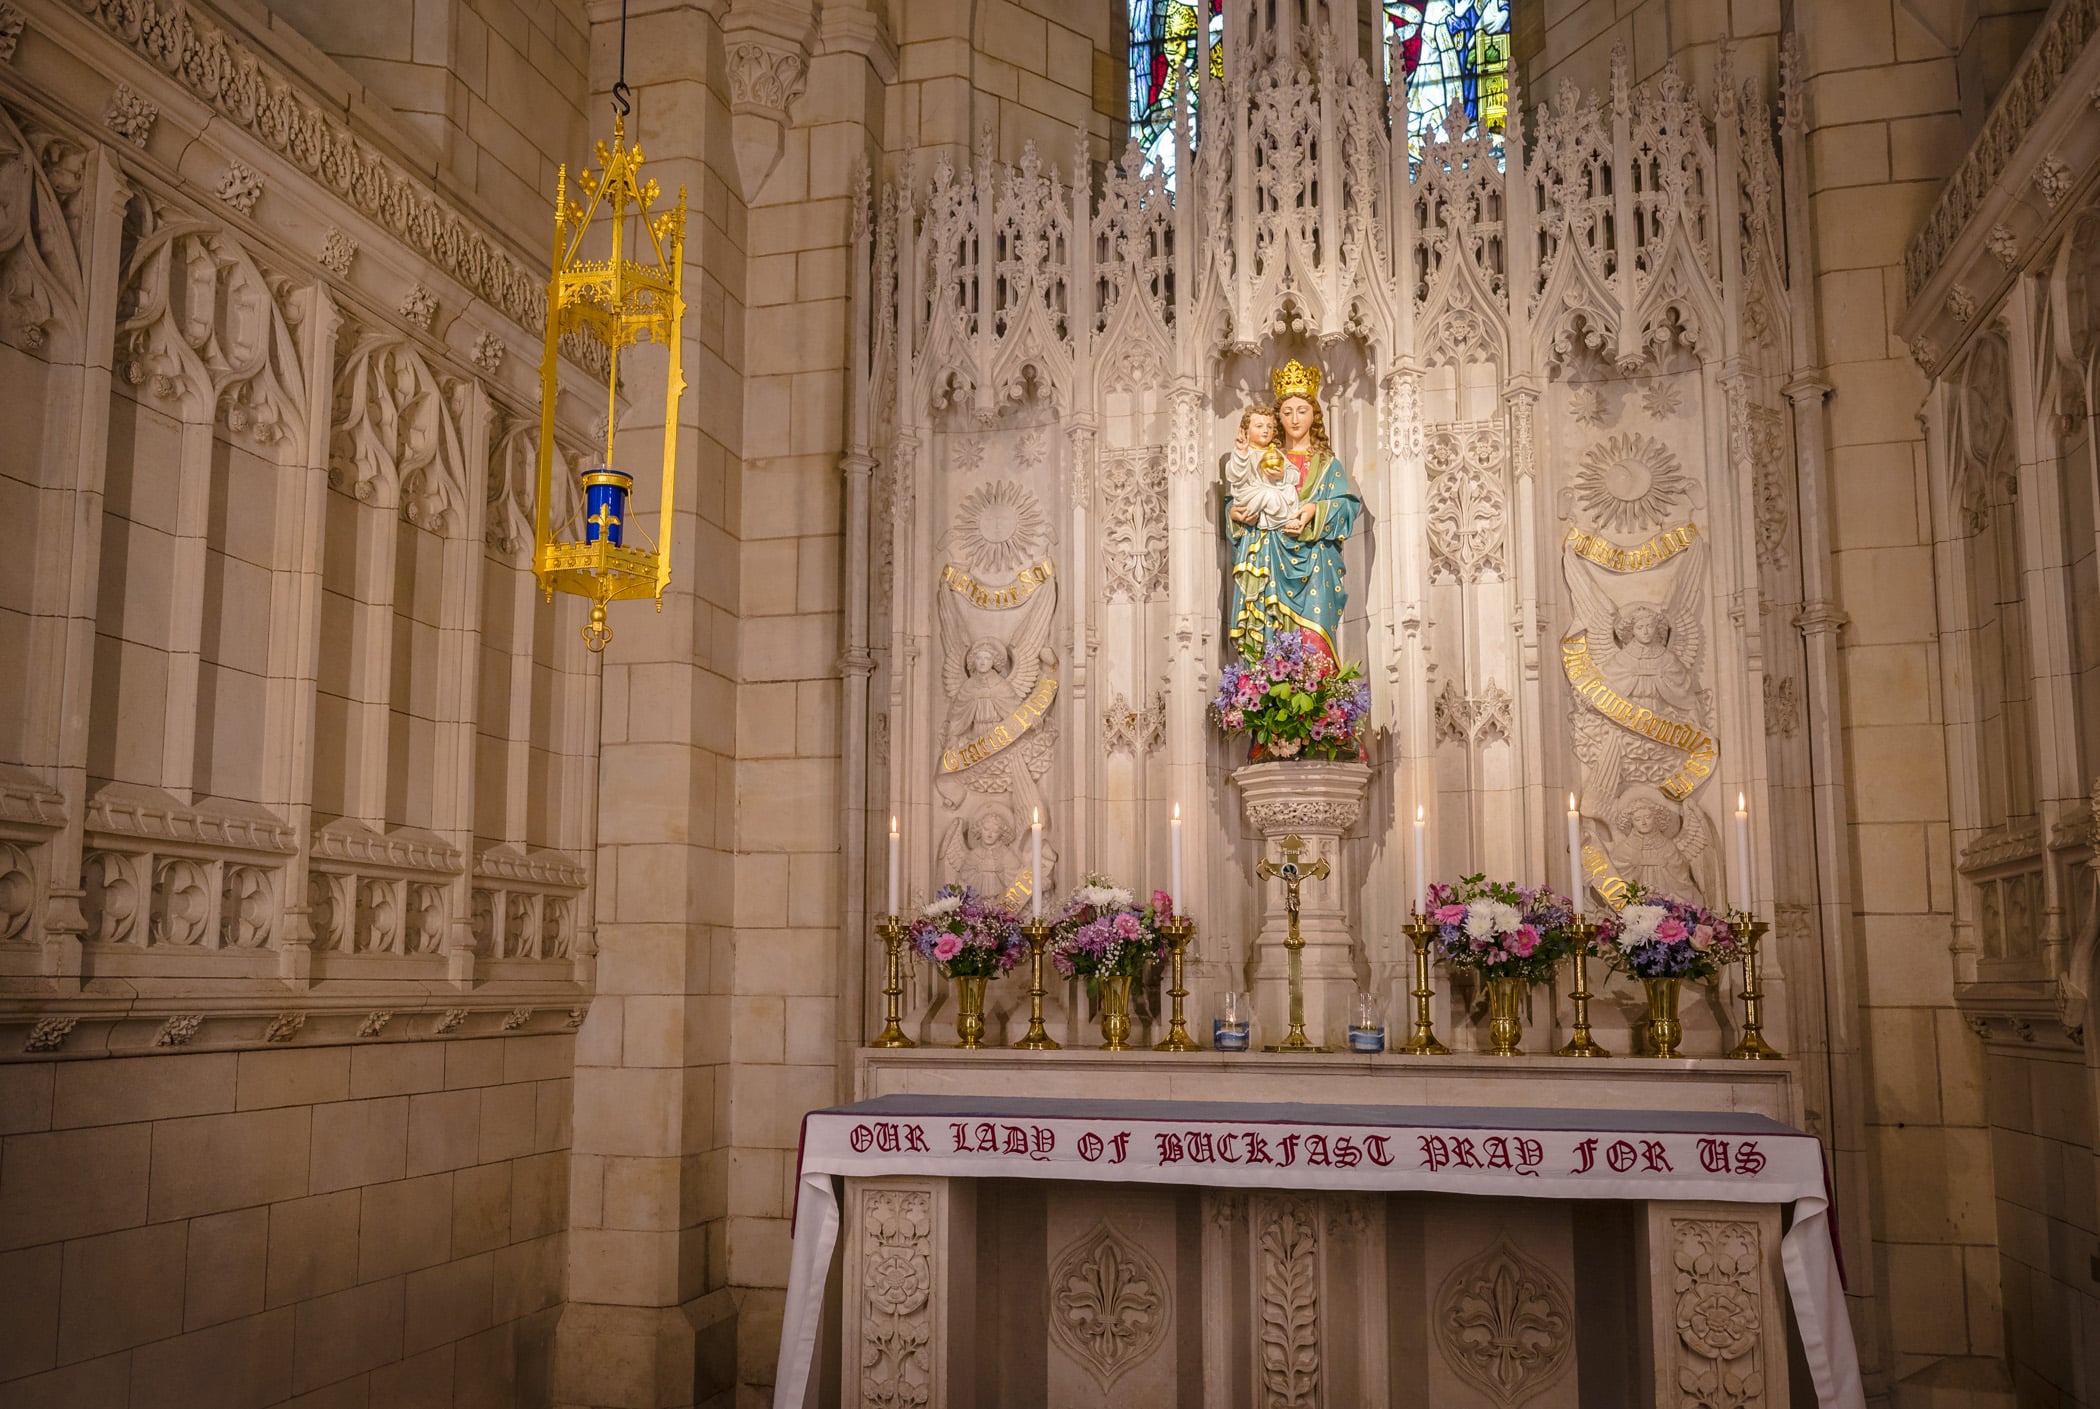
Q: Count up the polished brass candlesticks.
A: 6